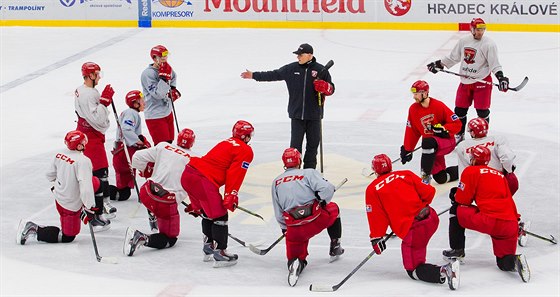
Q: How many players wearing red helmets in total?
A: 12